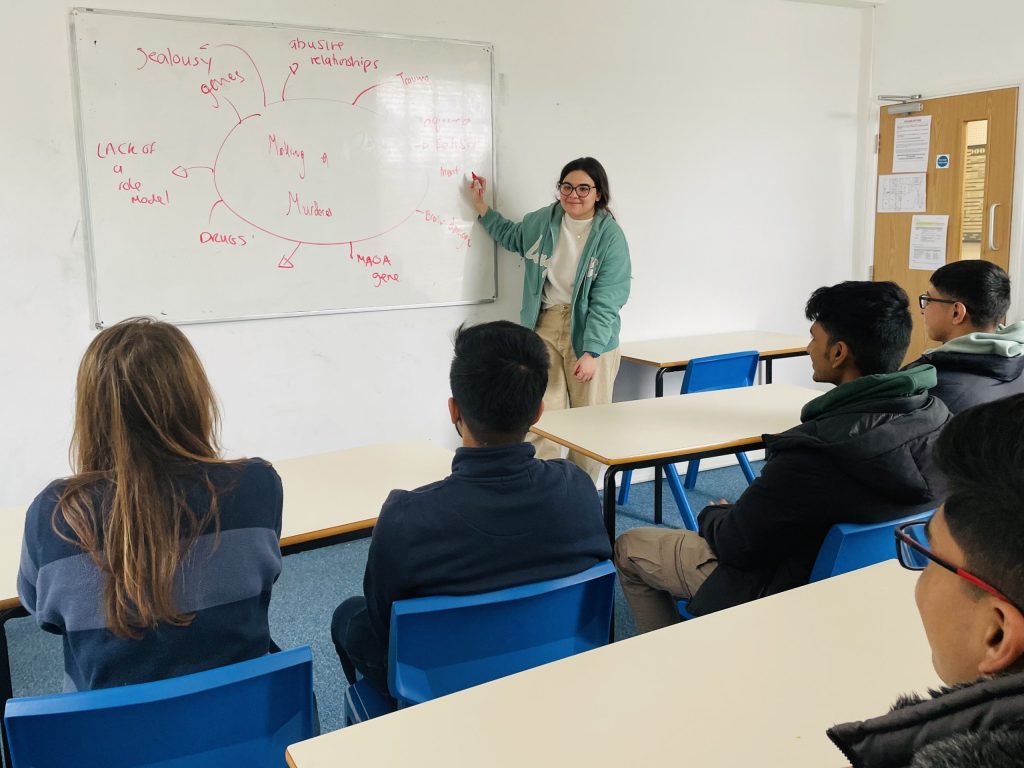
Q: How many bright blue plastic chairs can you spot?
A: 4